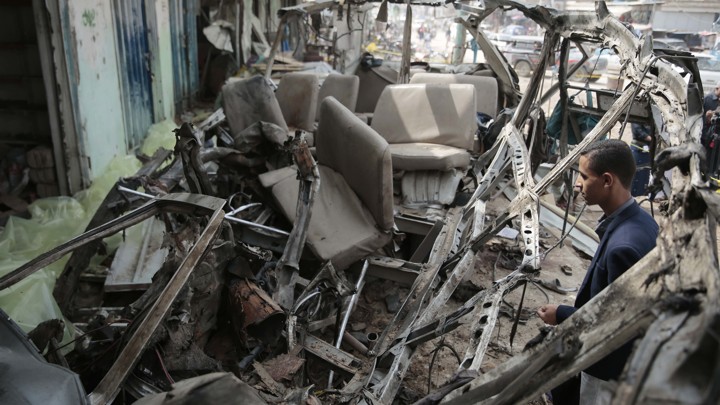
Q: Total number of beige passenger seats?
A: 6